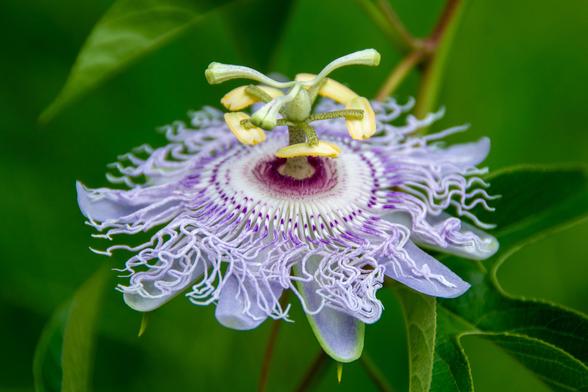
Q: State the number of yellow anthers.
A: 5